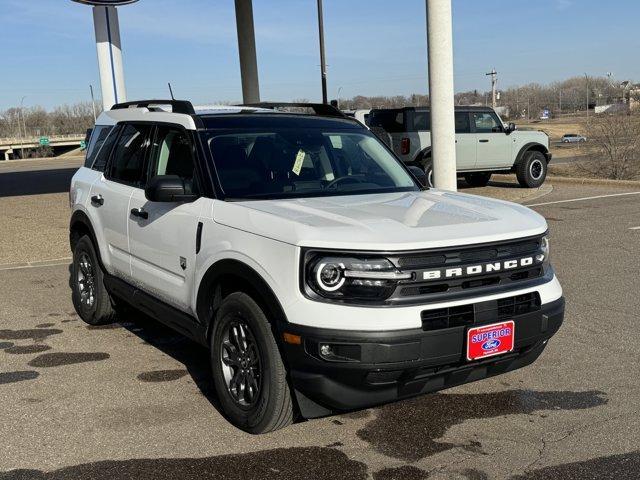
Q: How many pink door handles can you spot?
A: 0